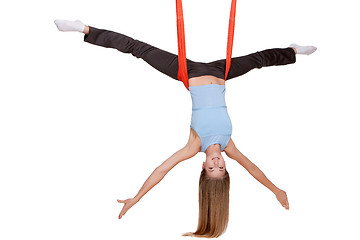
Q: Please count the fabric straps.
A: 2